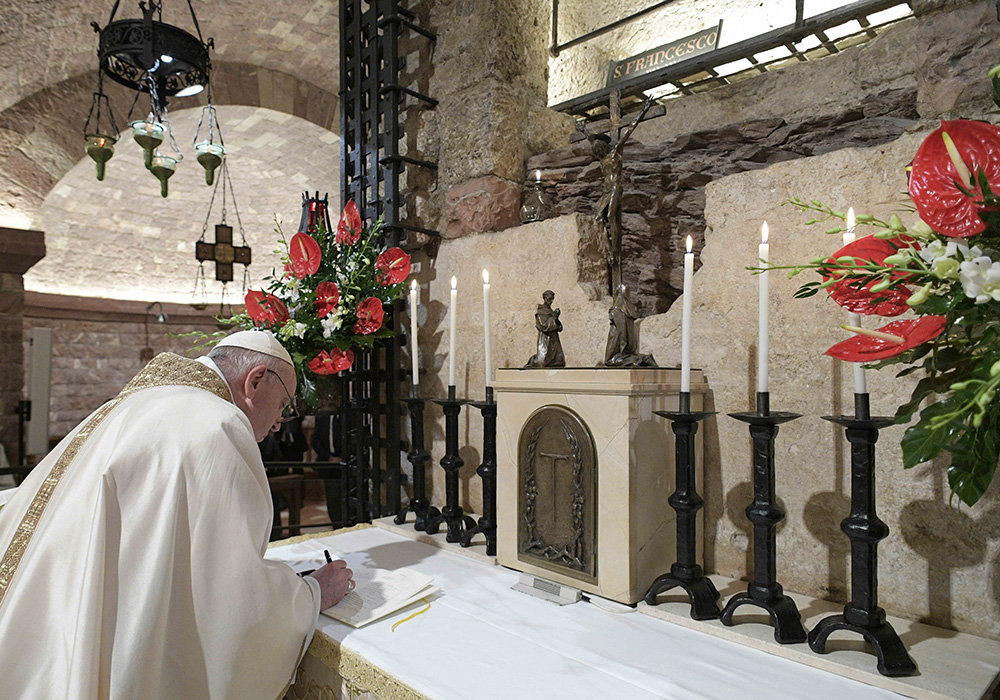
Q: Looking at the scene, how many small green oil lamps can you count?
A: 4